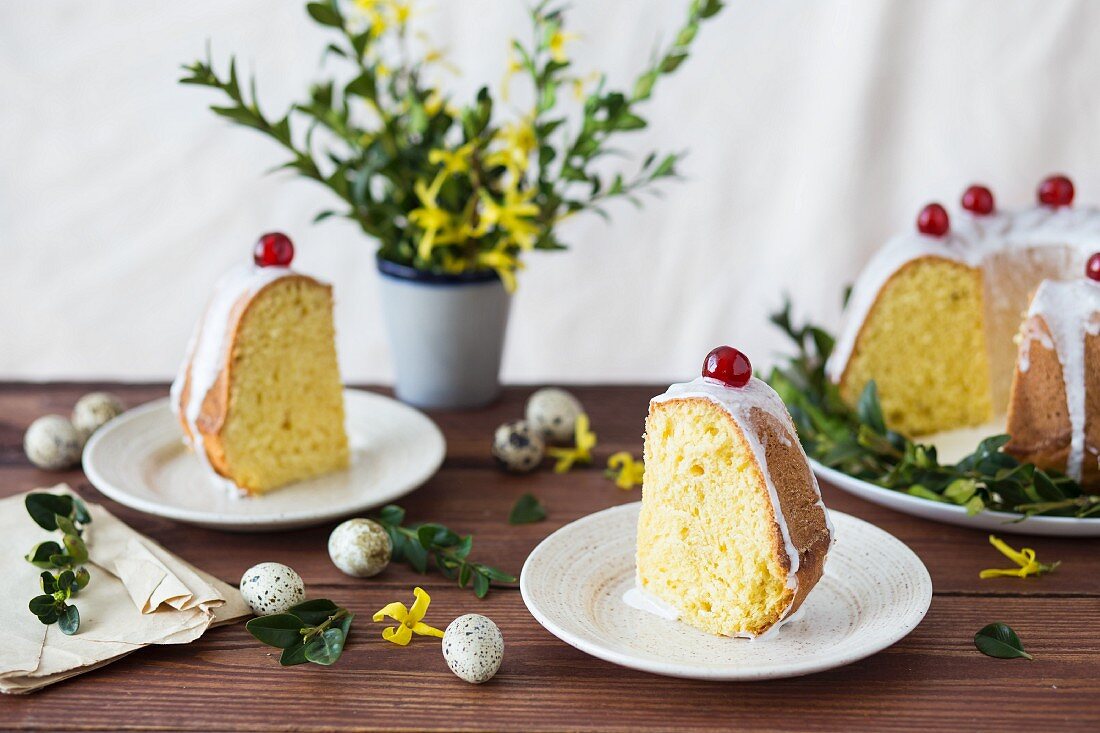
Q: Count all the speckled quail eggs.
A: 7